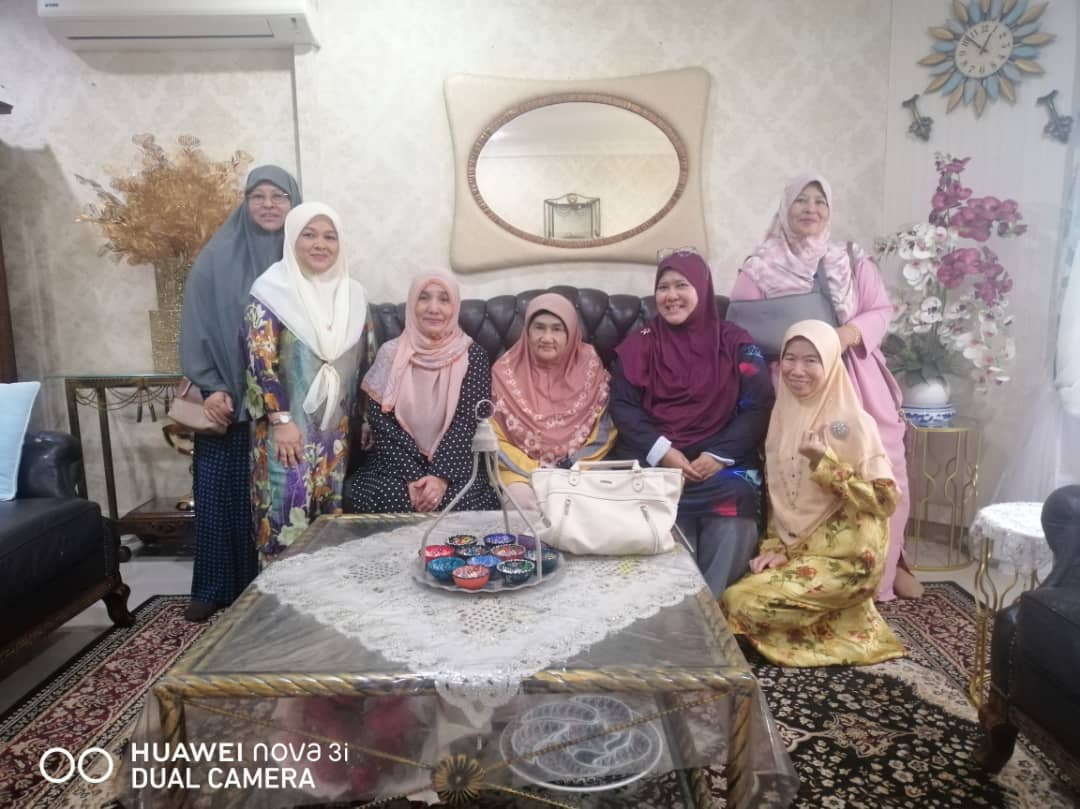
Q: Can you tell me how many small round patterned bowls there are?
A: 10